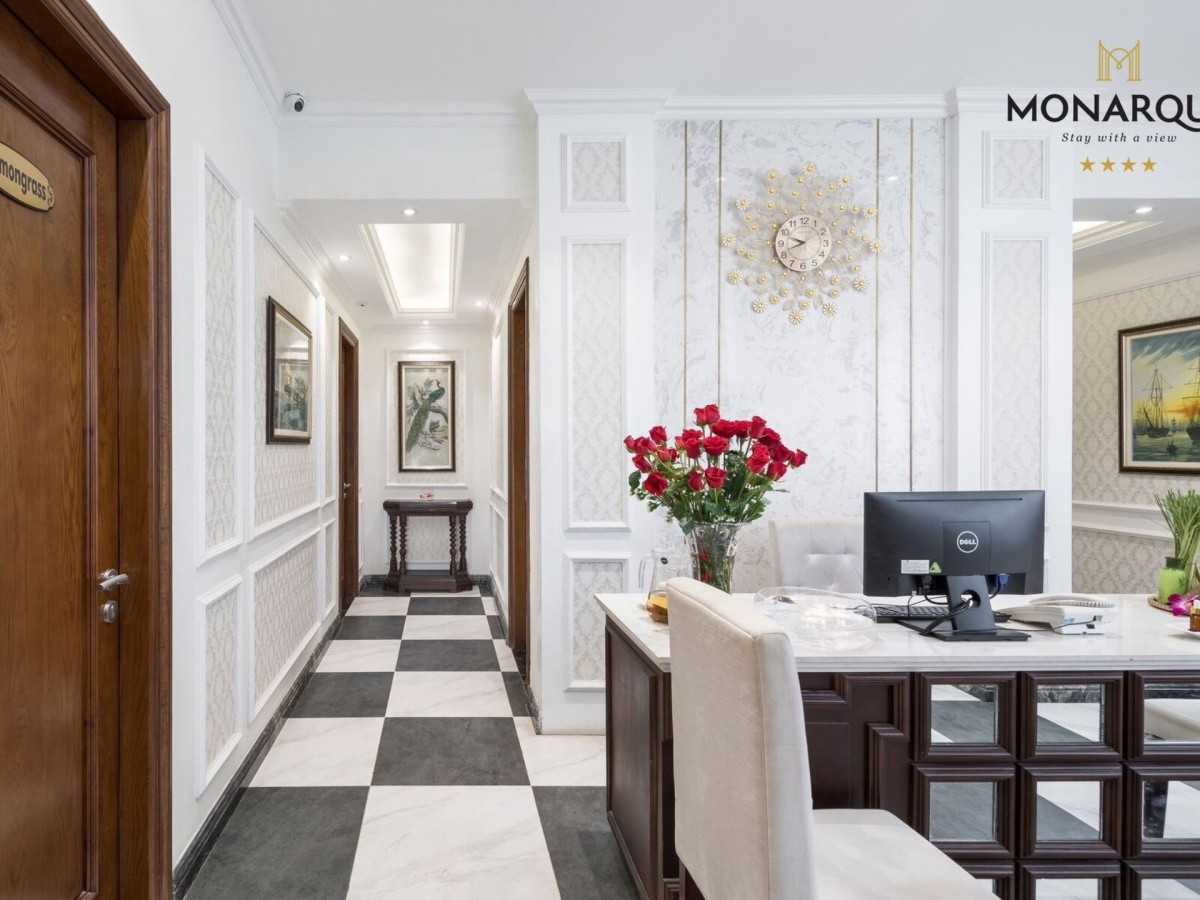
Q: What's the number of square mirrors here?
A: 9